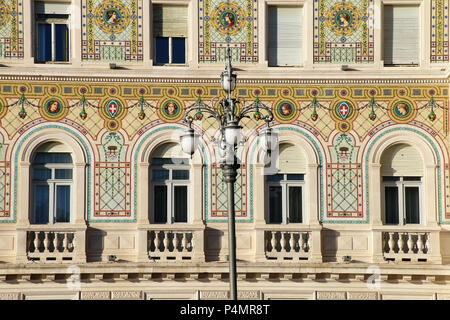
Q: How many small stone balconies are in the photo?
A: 4